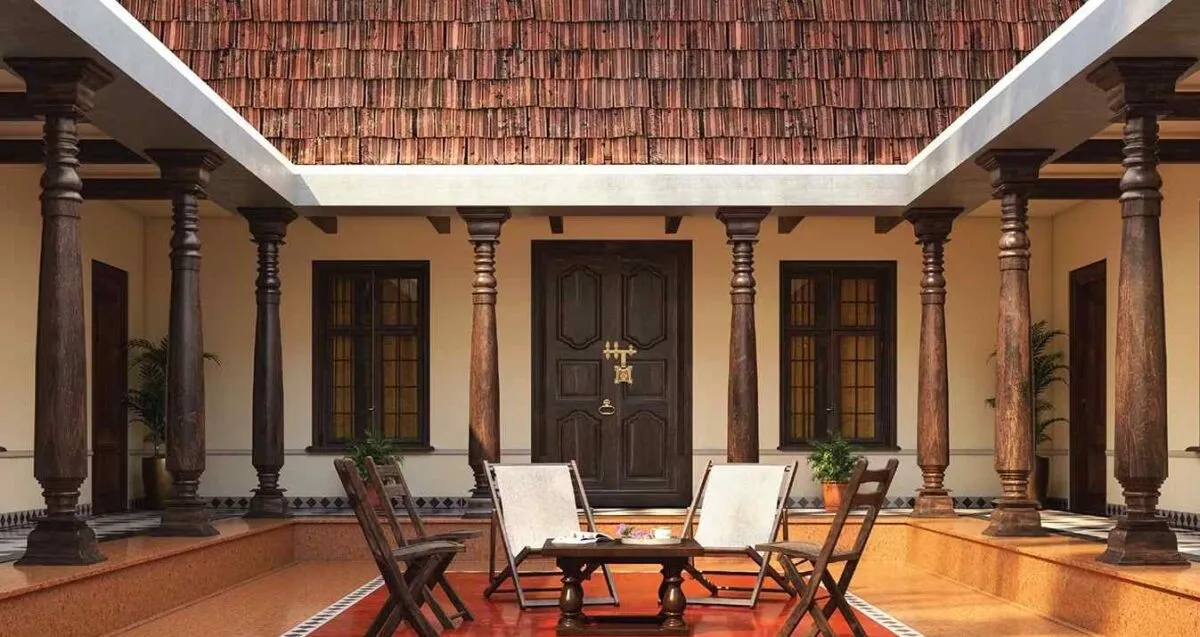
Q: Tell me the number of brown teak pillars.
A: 8